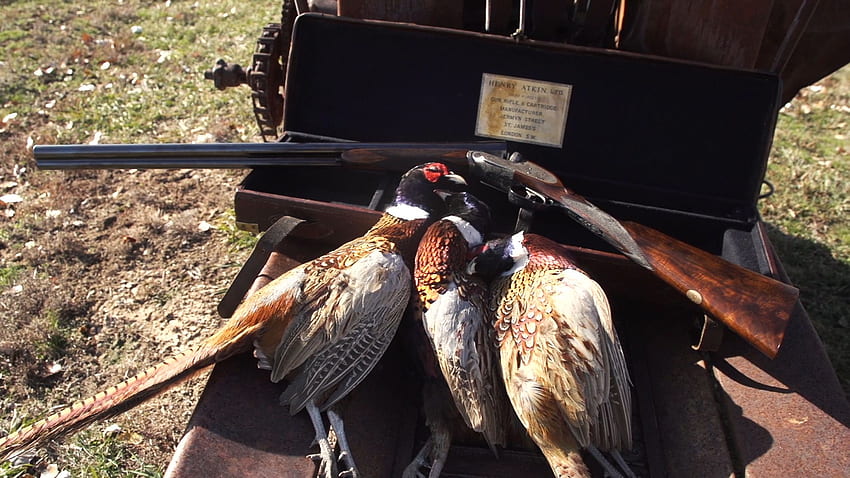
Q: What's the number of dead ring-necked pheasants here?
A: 3